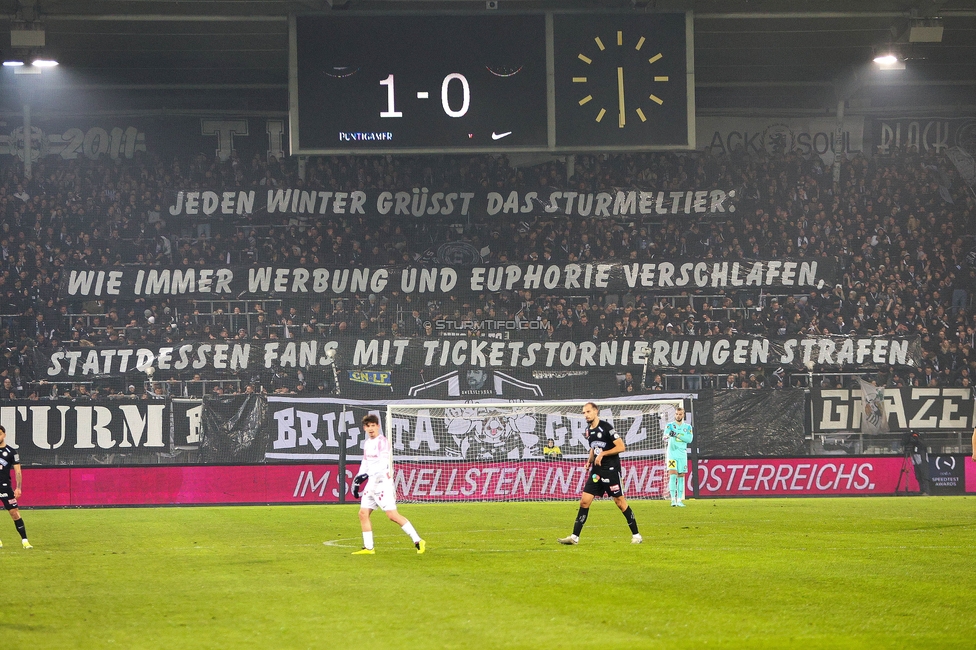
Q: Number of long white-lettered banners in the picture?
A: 3